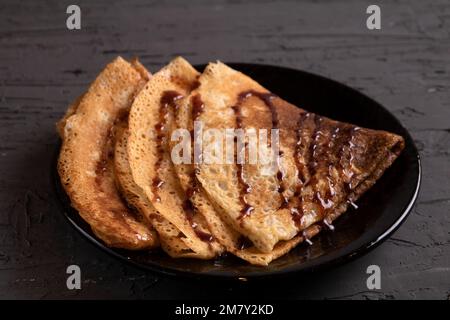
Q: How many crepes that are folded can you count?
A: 3